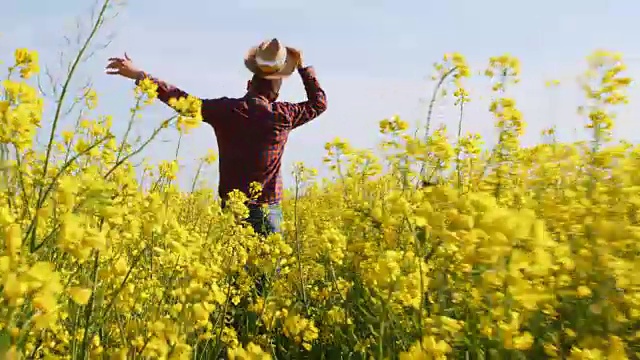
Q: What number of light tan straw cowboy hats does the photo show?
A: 1